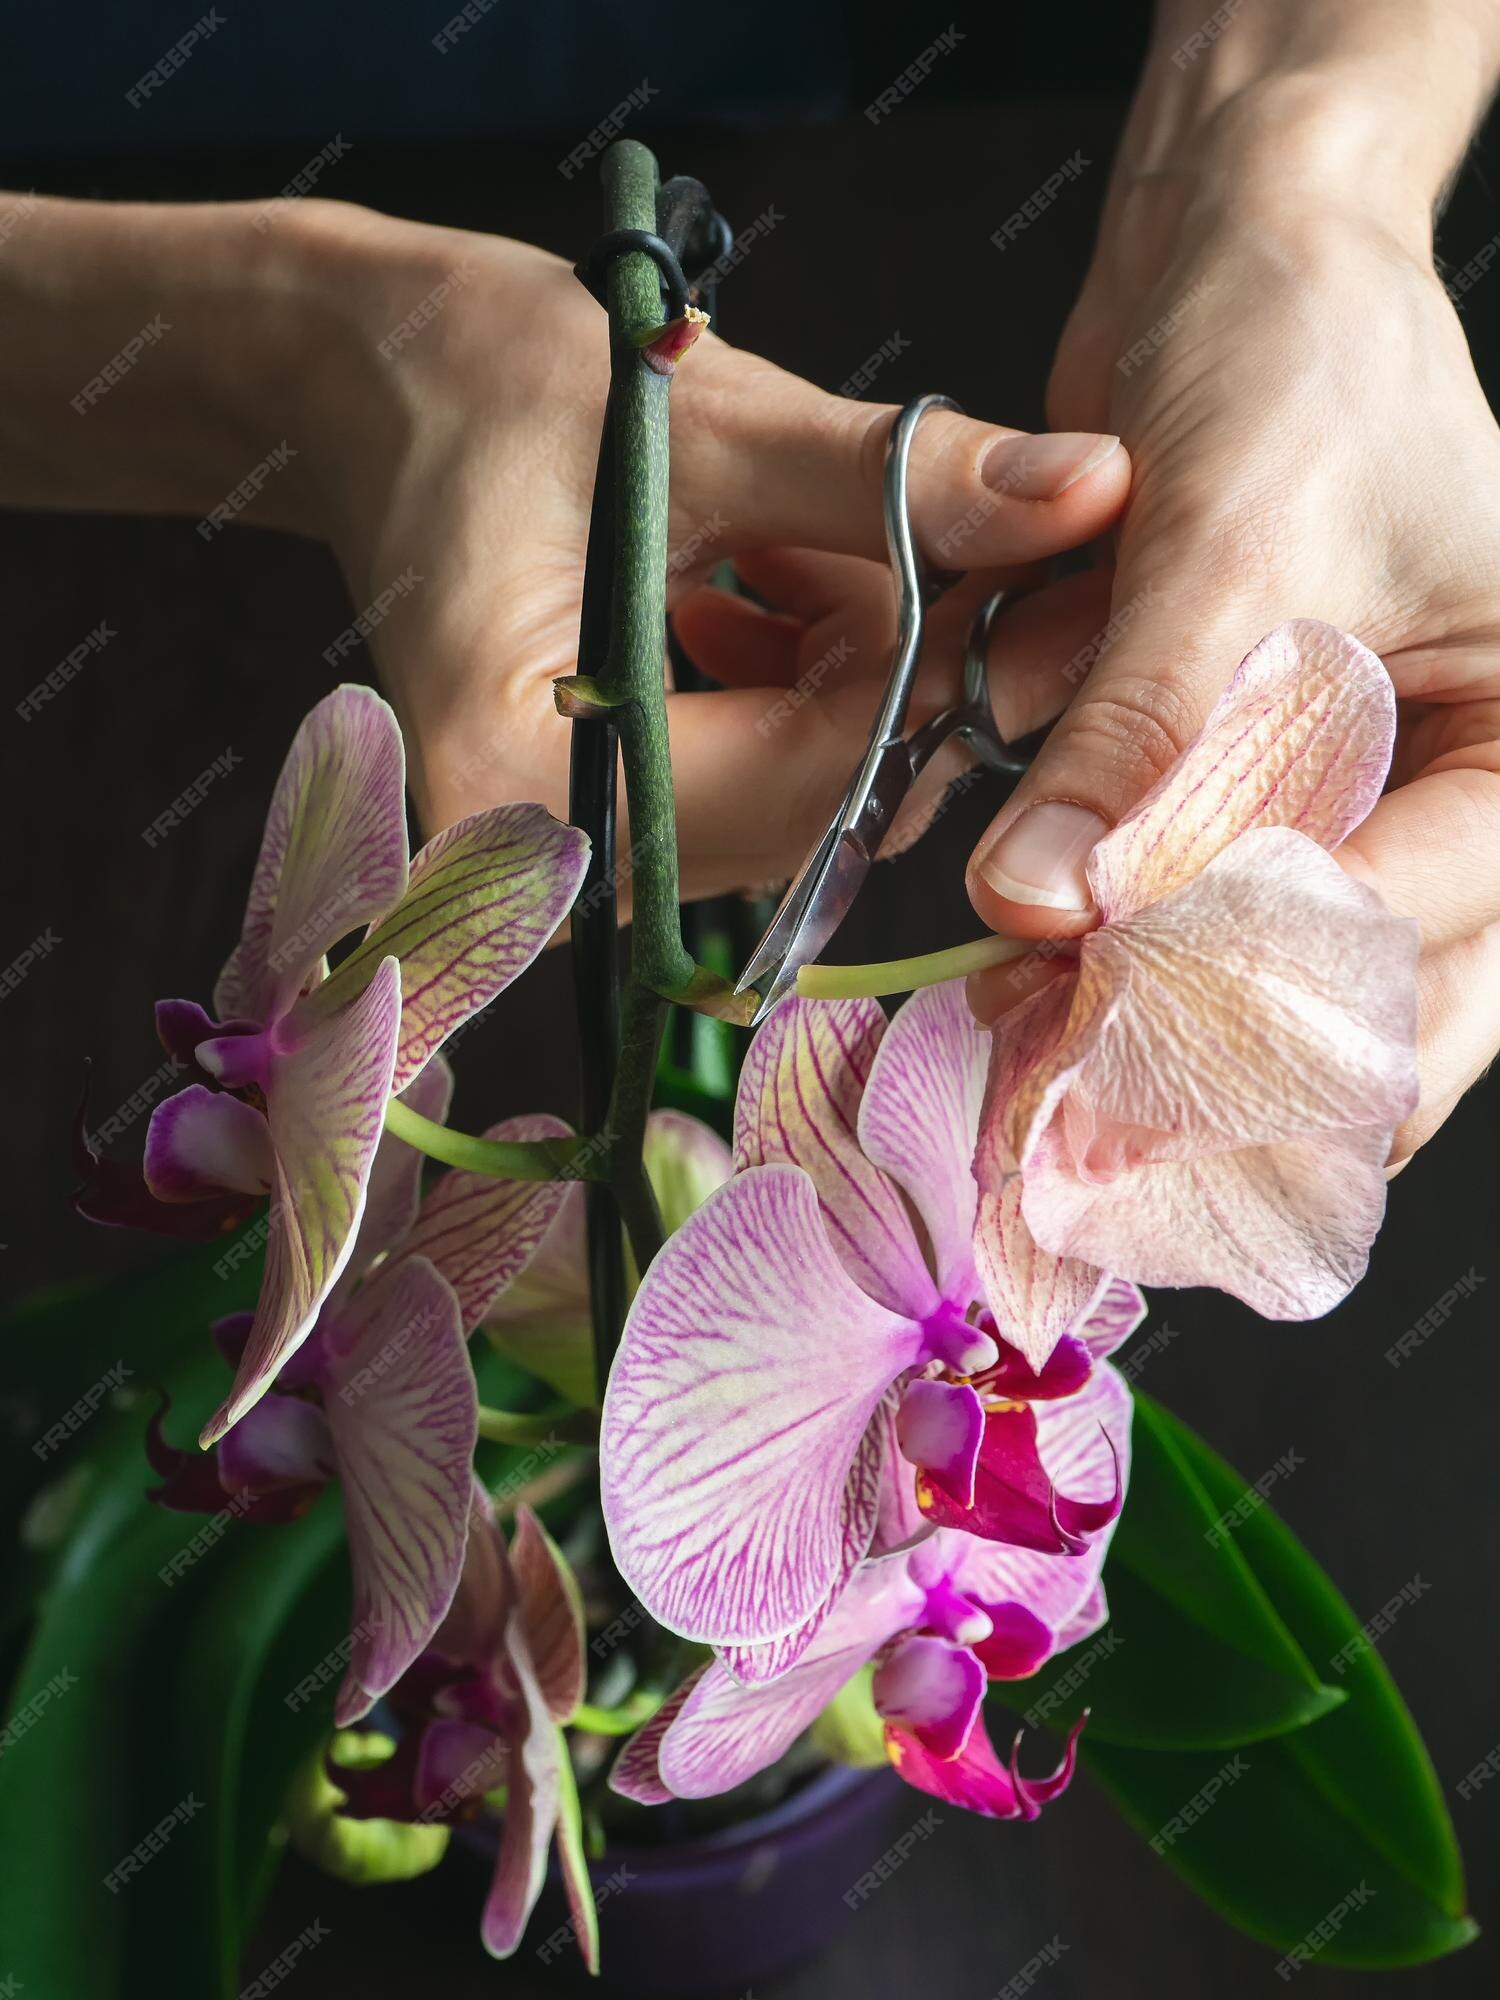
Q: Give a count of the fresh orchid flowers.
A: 5